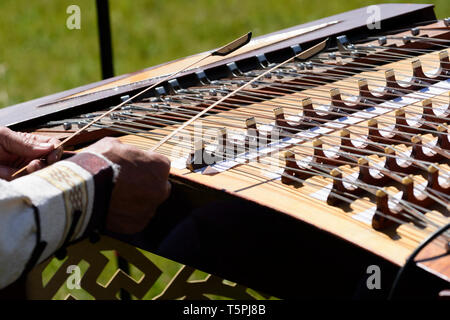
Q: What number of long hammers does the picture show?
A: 2